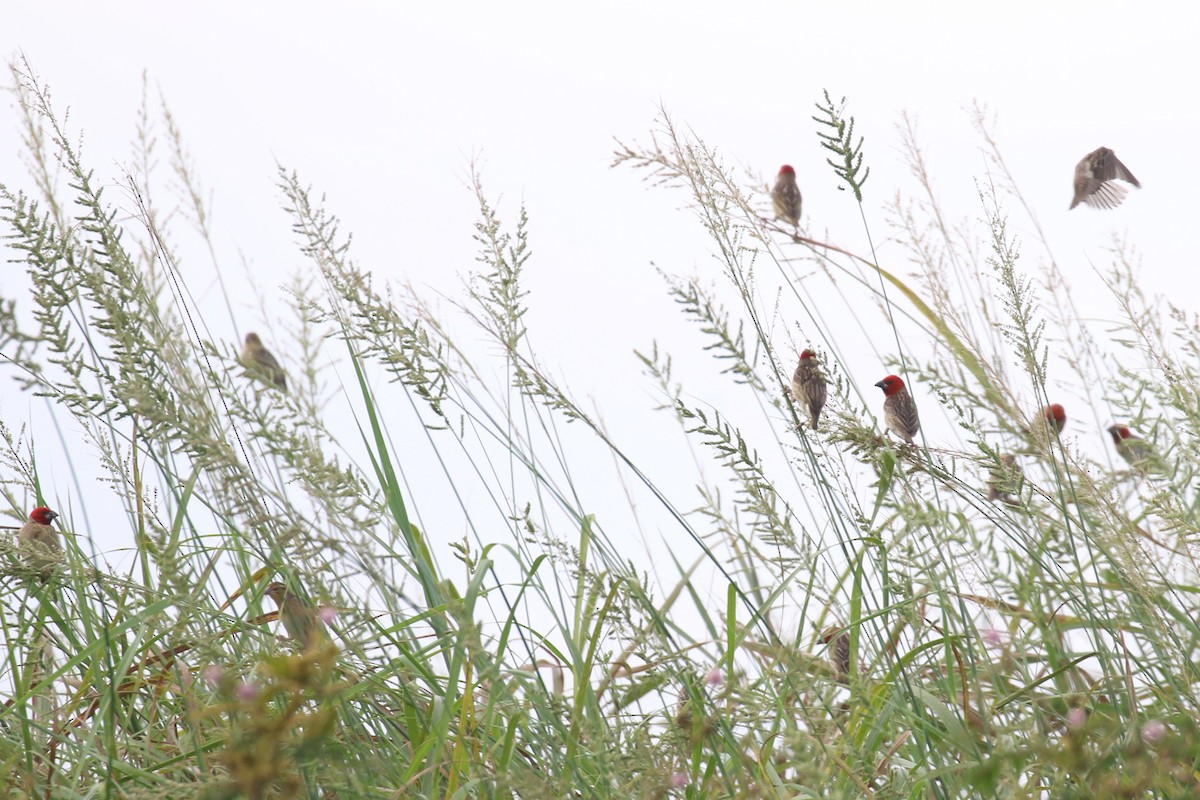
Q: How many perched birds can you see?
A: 10